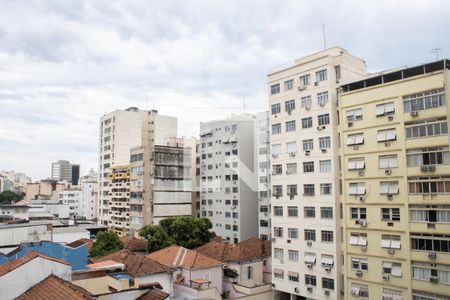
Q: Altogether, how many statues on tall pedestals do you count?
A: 0